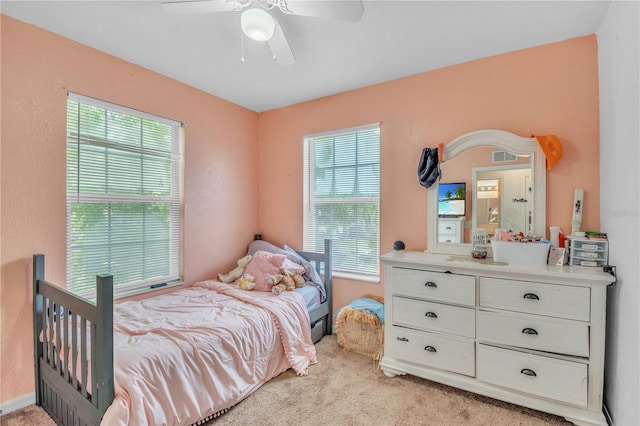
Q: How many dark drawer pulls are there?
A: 6